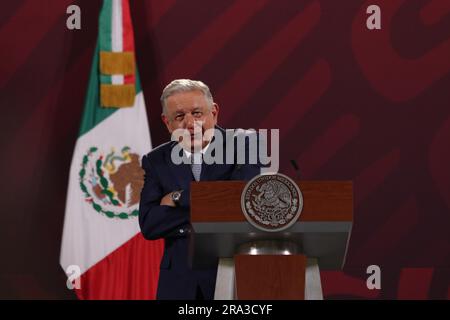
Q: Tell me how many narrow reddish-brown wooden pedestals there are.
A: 1